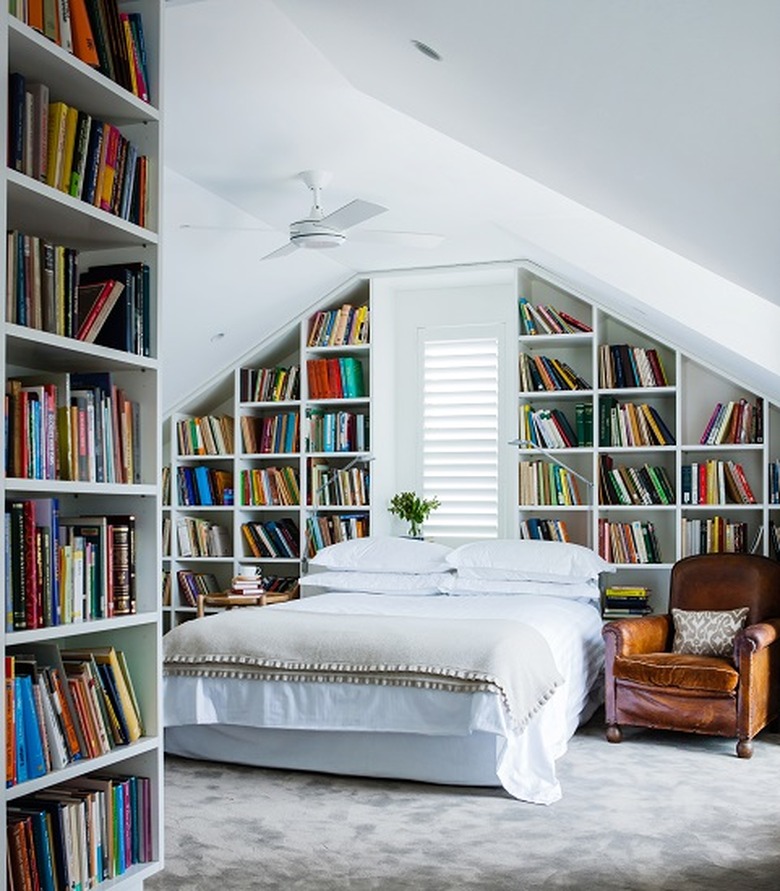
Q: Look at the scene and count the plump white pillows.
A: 4